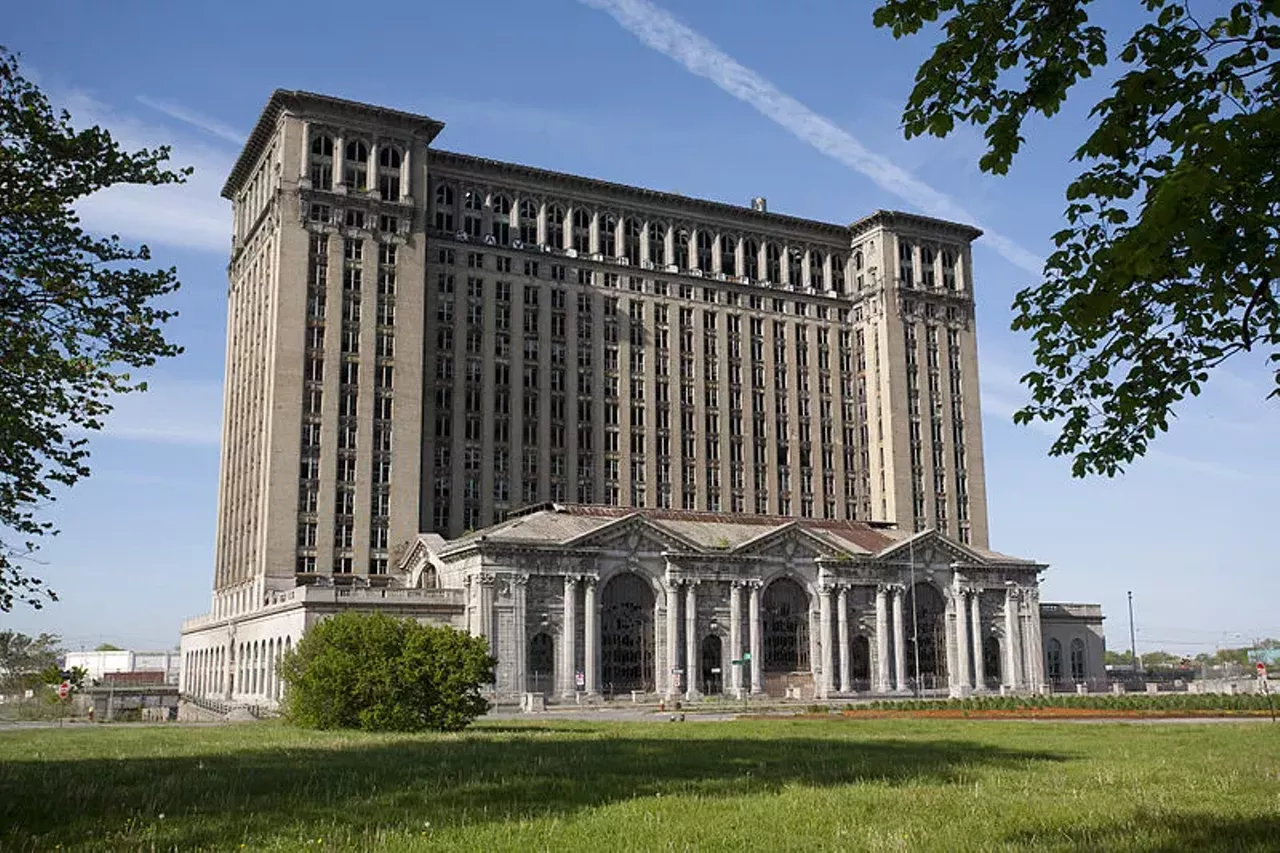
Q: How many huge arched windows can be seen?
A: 3